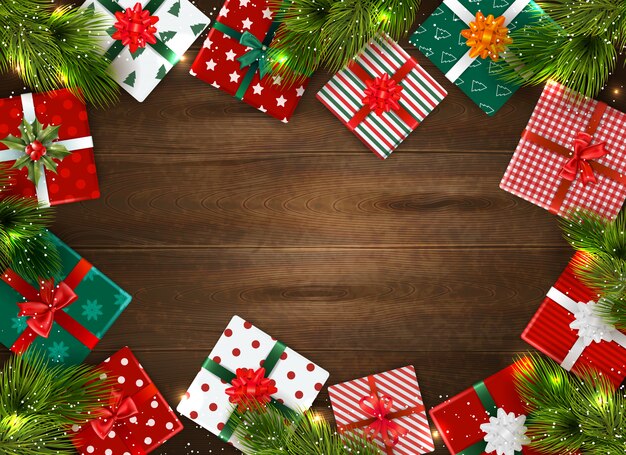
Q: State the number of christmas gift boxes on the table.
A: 12